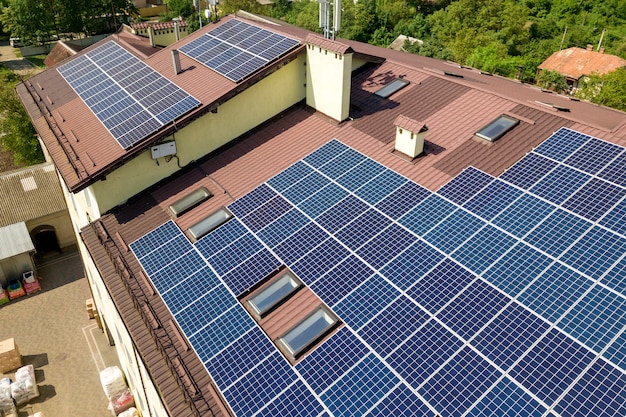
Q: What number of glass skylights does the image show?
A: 6